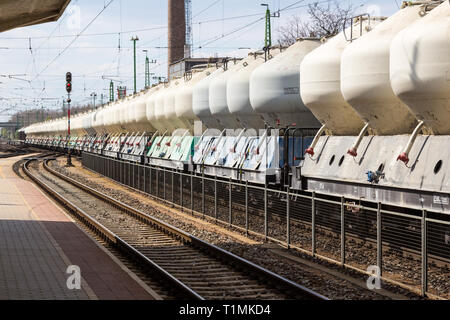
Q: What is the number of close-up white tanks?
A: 3